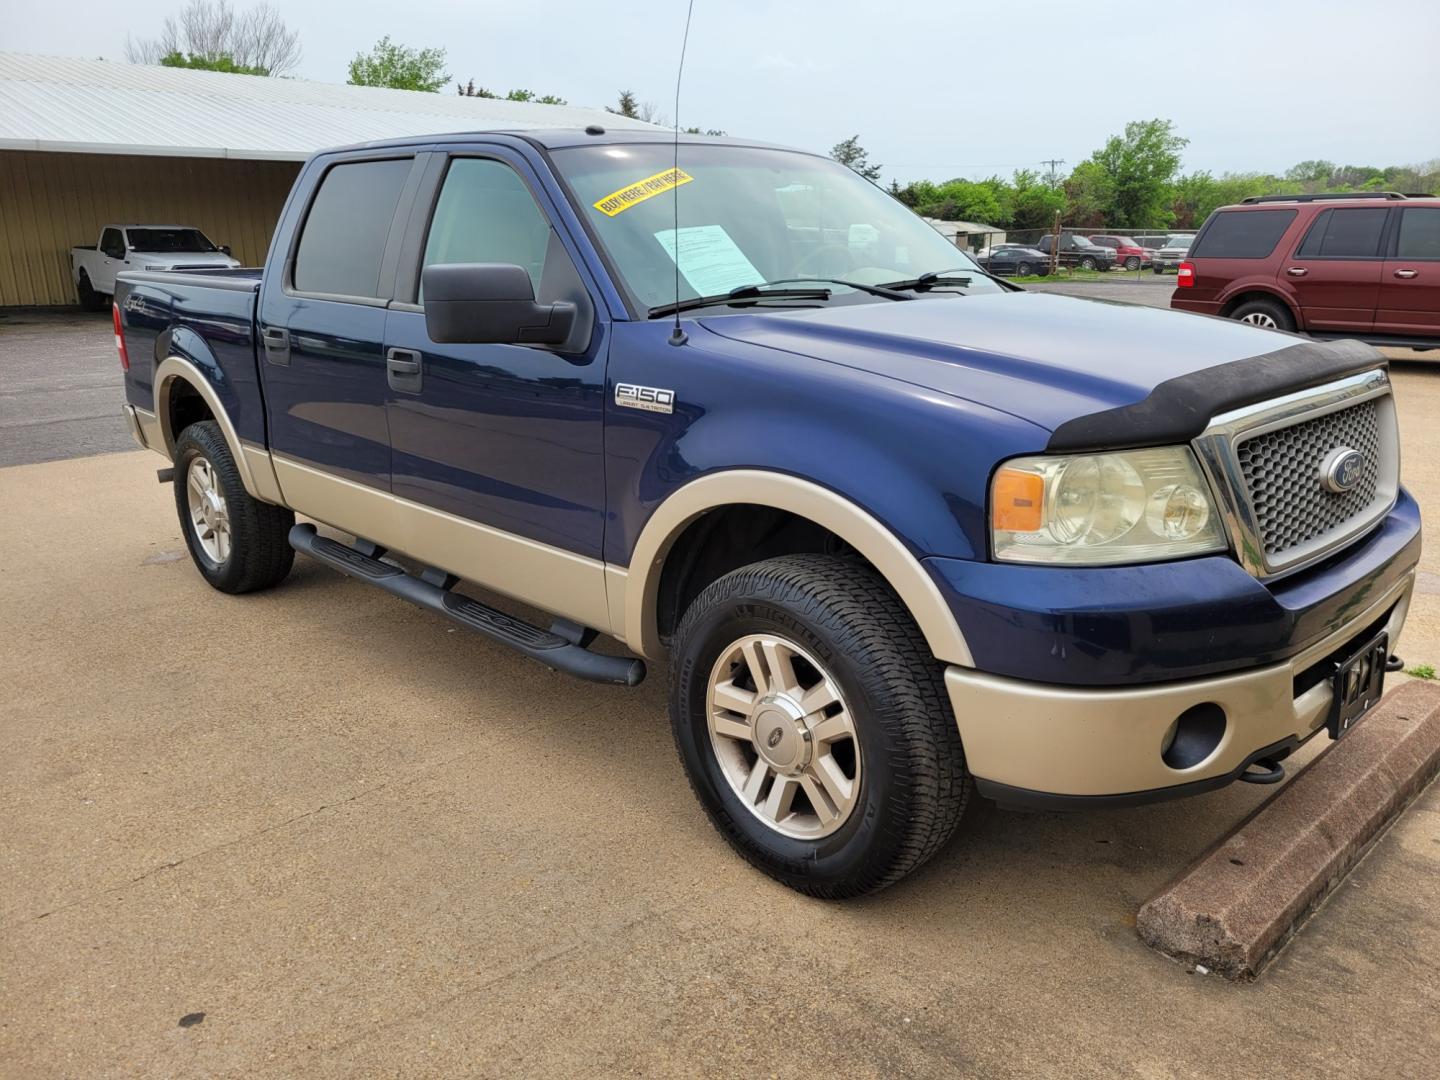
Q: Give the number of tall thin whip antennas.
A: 1